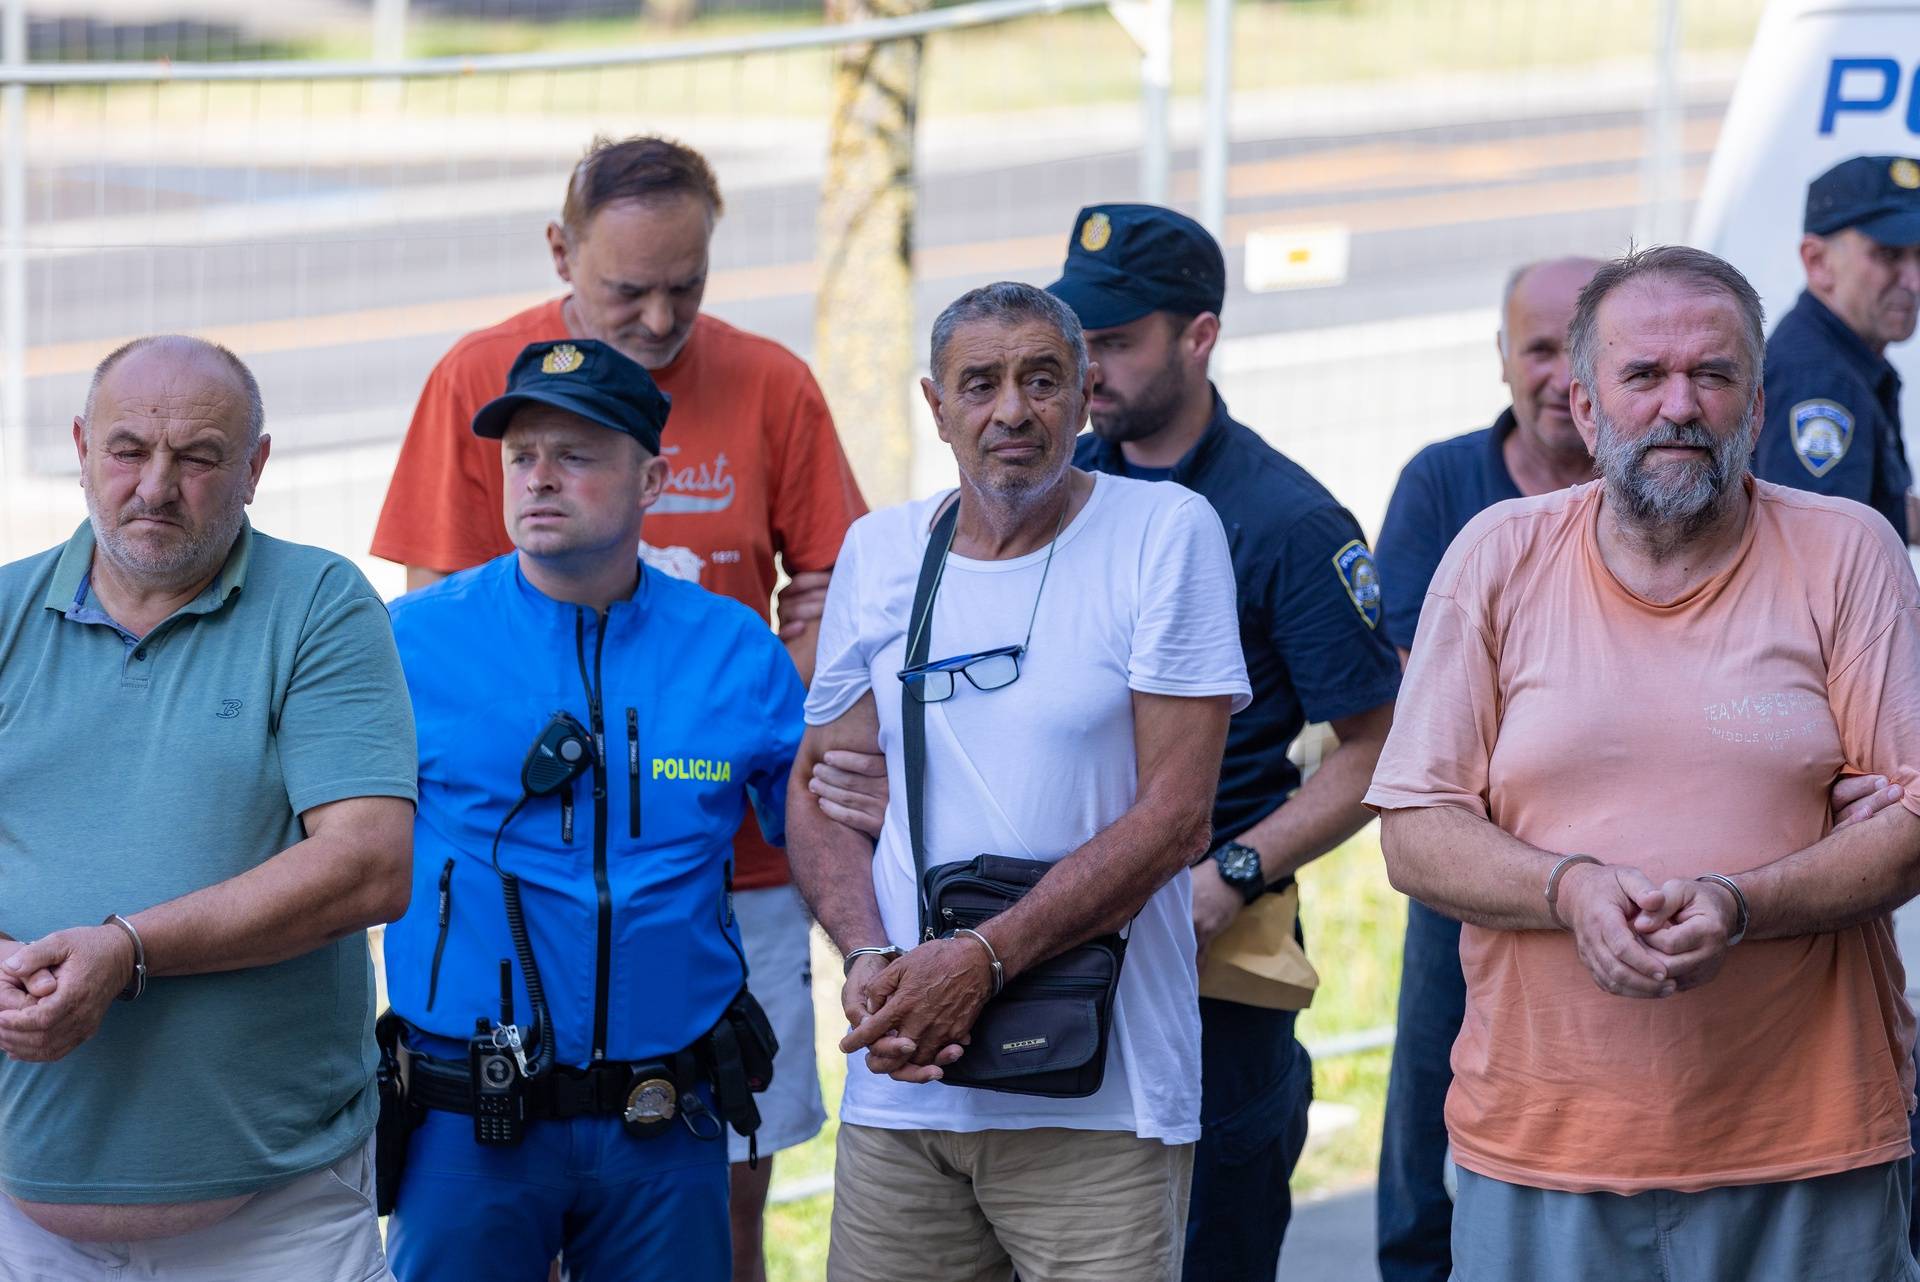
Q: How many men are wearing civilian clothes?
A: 5